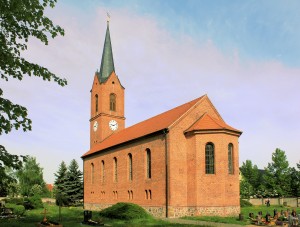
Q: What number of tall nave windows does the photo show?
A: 5